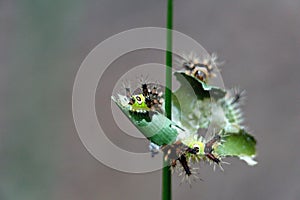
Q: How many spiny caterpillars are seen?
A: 4